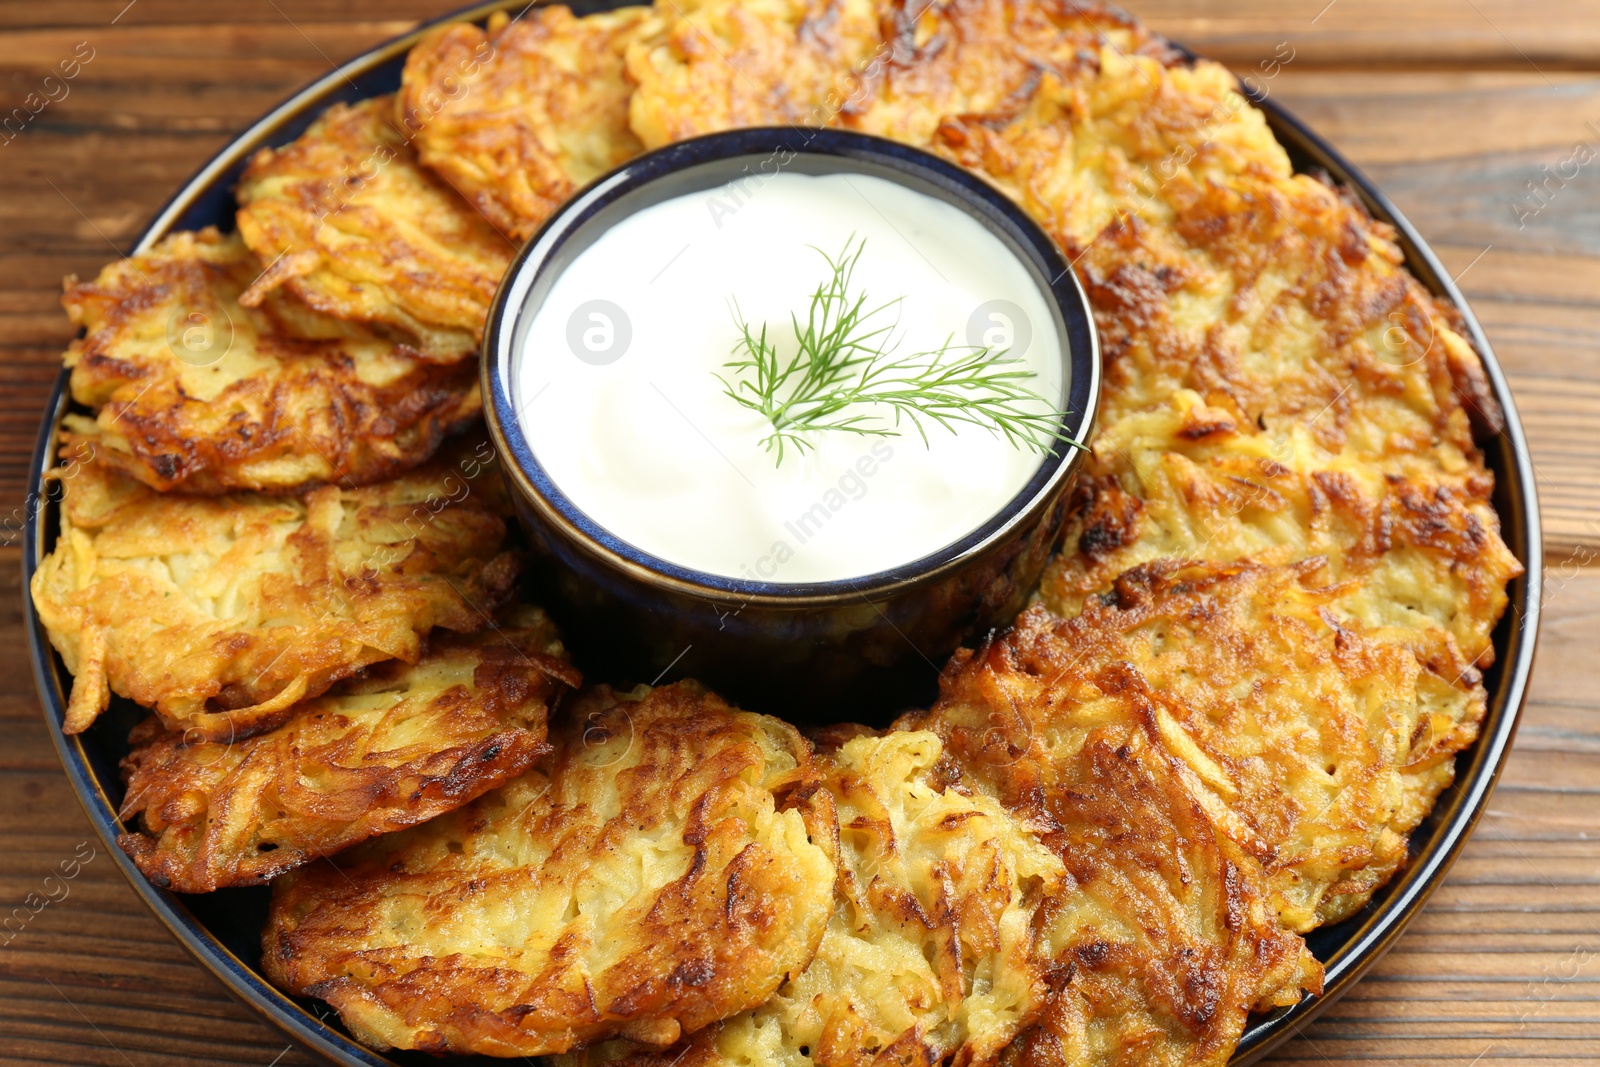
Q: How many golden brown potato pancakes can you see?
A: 14